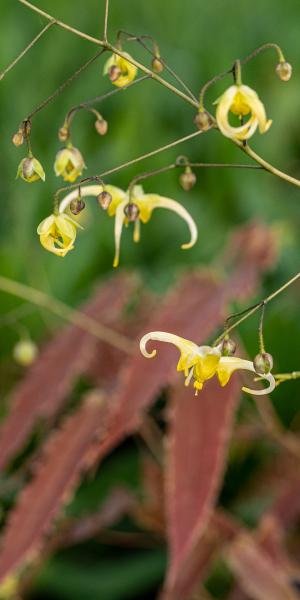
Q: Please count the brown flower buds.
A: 13